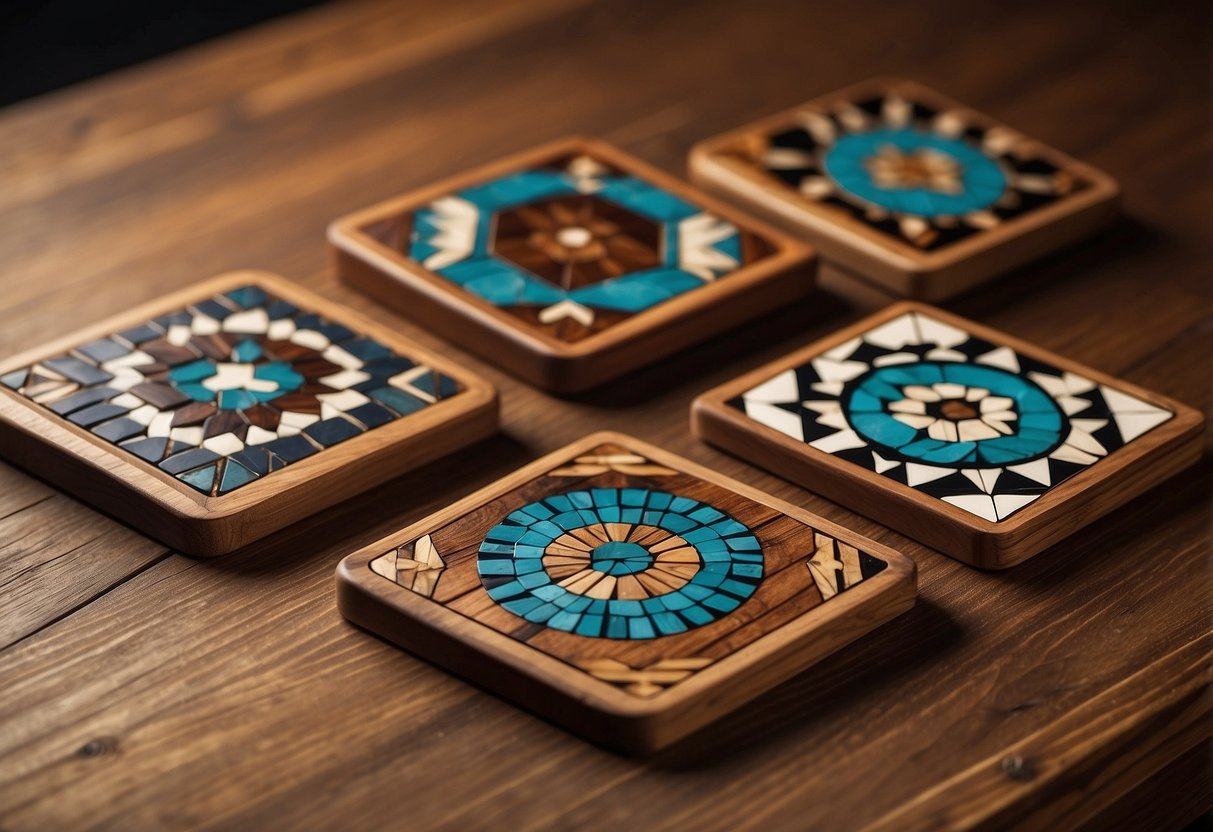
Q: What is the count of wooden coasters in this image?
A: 5